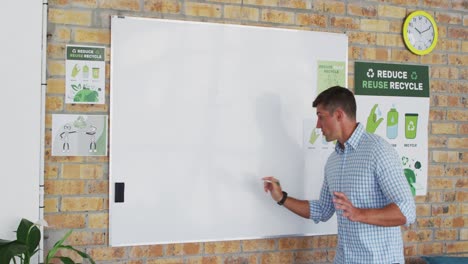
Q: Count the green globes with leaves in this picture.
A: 2